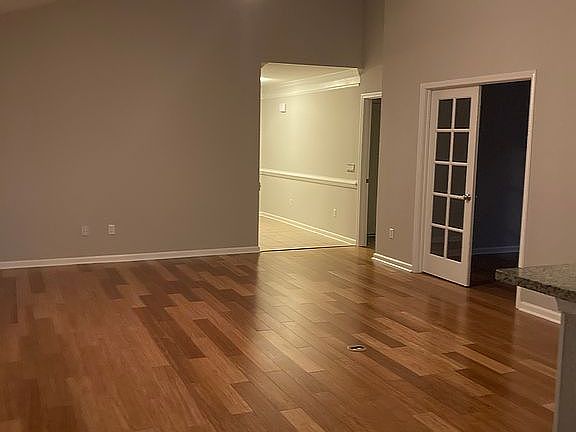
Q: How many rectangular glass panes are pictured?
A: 10